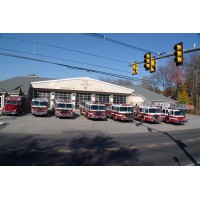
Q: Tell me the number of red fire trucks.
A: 7